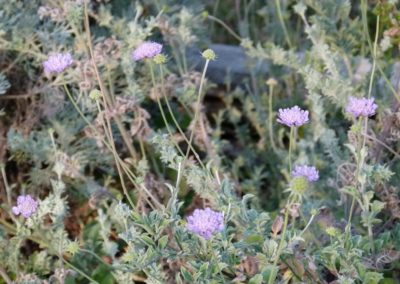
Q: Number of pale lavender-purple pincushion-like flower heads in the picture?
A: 7